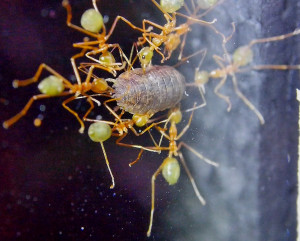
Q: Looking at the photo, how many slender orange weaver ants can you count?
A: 7